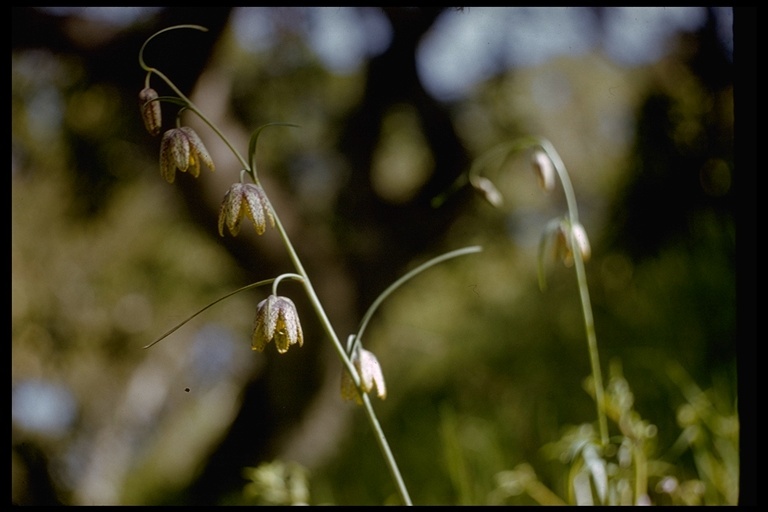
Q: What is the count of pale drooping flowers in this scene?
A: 8